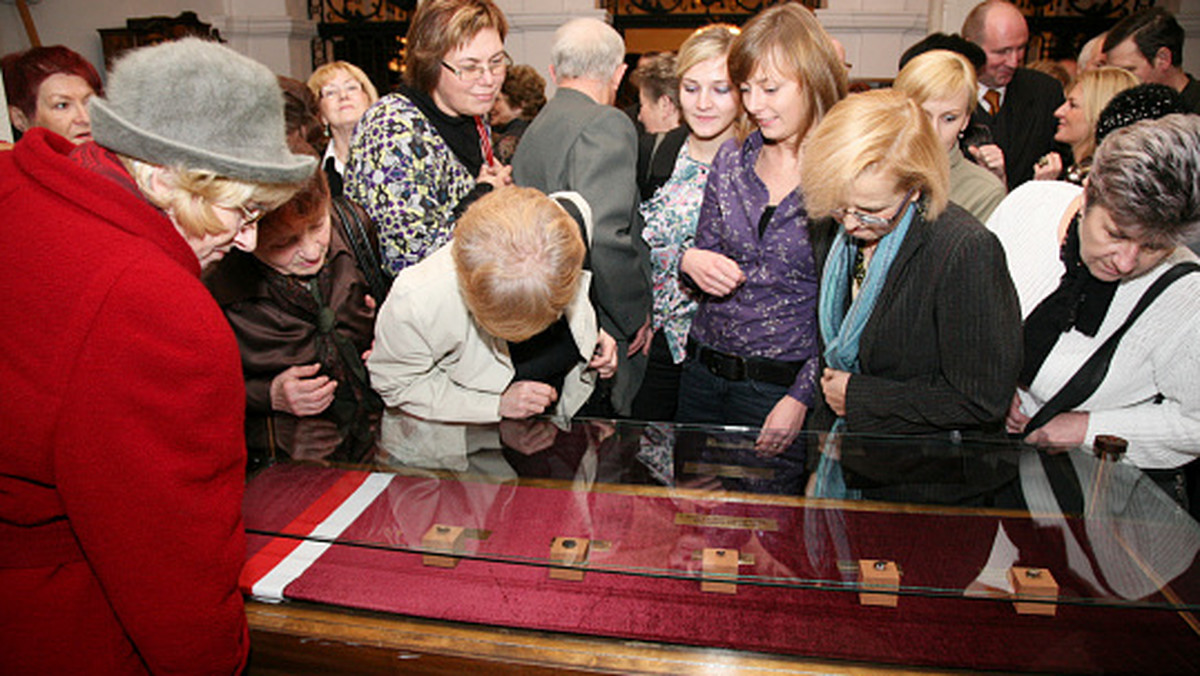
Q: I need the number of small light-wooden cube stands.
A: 5